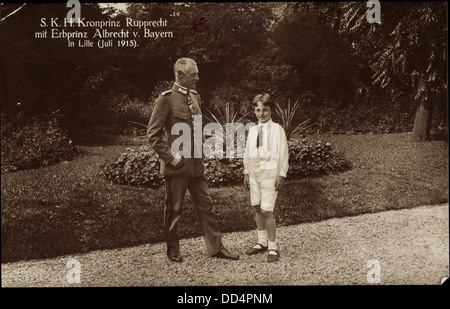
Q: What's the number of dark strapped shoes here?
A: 2